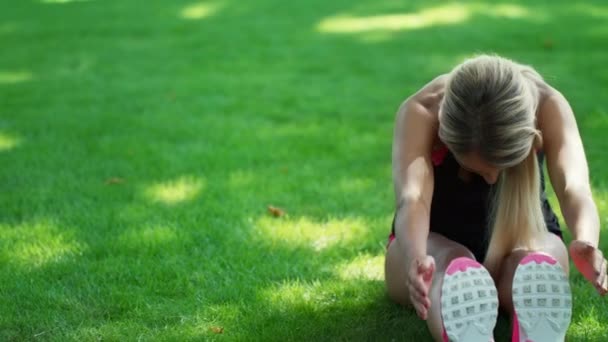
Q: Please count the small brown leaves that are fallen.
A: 3